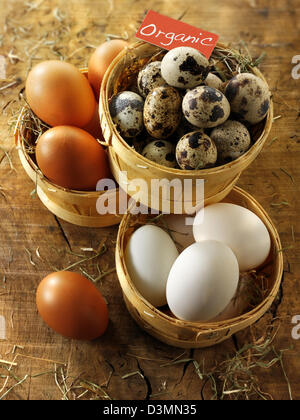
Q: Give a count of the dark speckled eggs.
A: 10